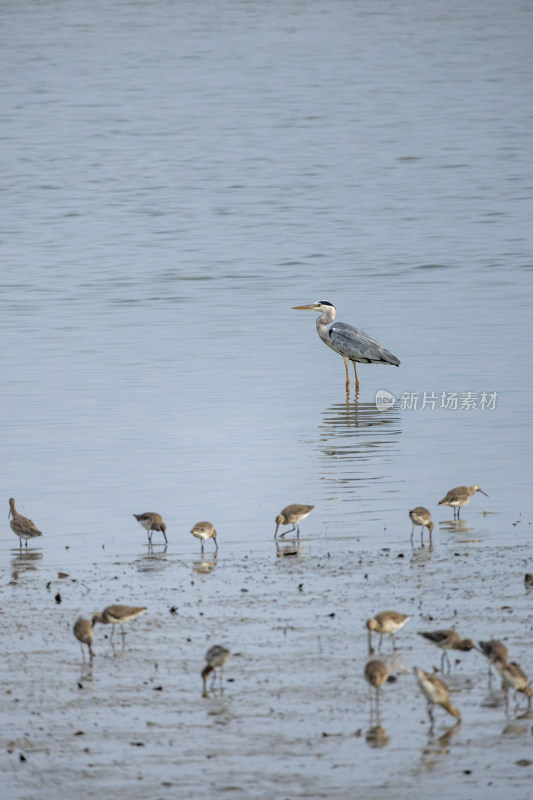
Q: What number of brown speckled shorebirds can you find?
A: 15